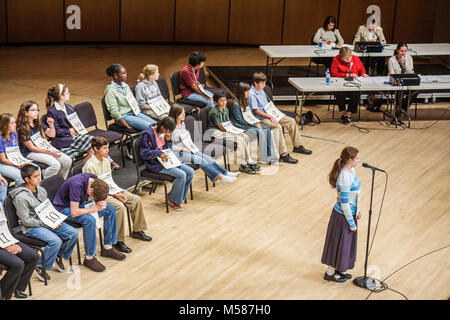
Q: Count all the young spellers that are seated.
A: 15